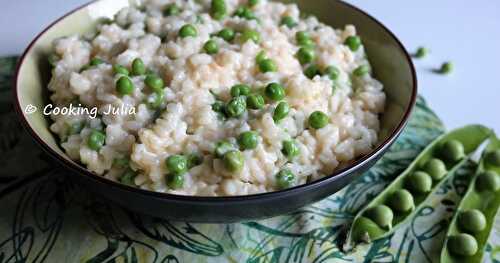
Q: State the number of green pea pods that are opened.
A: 2